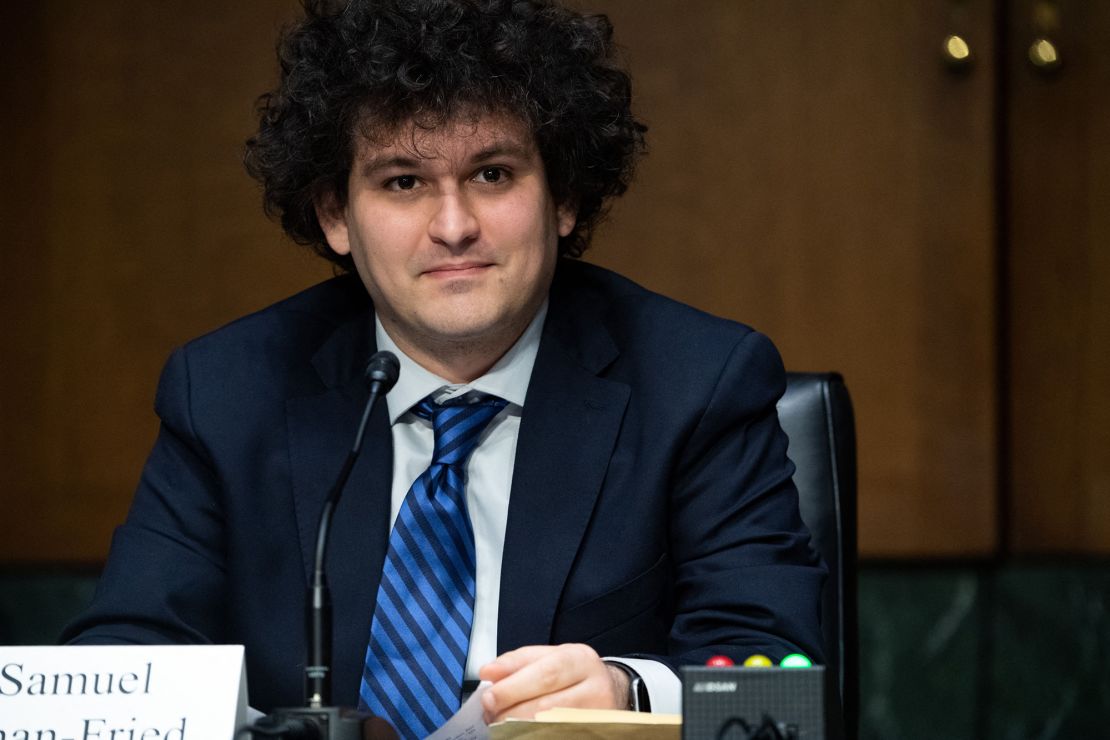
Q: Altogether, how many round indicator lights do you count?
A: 3